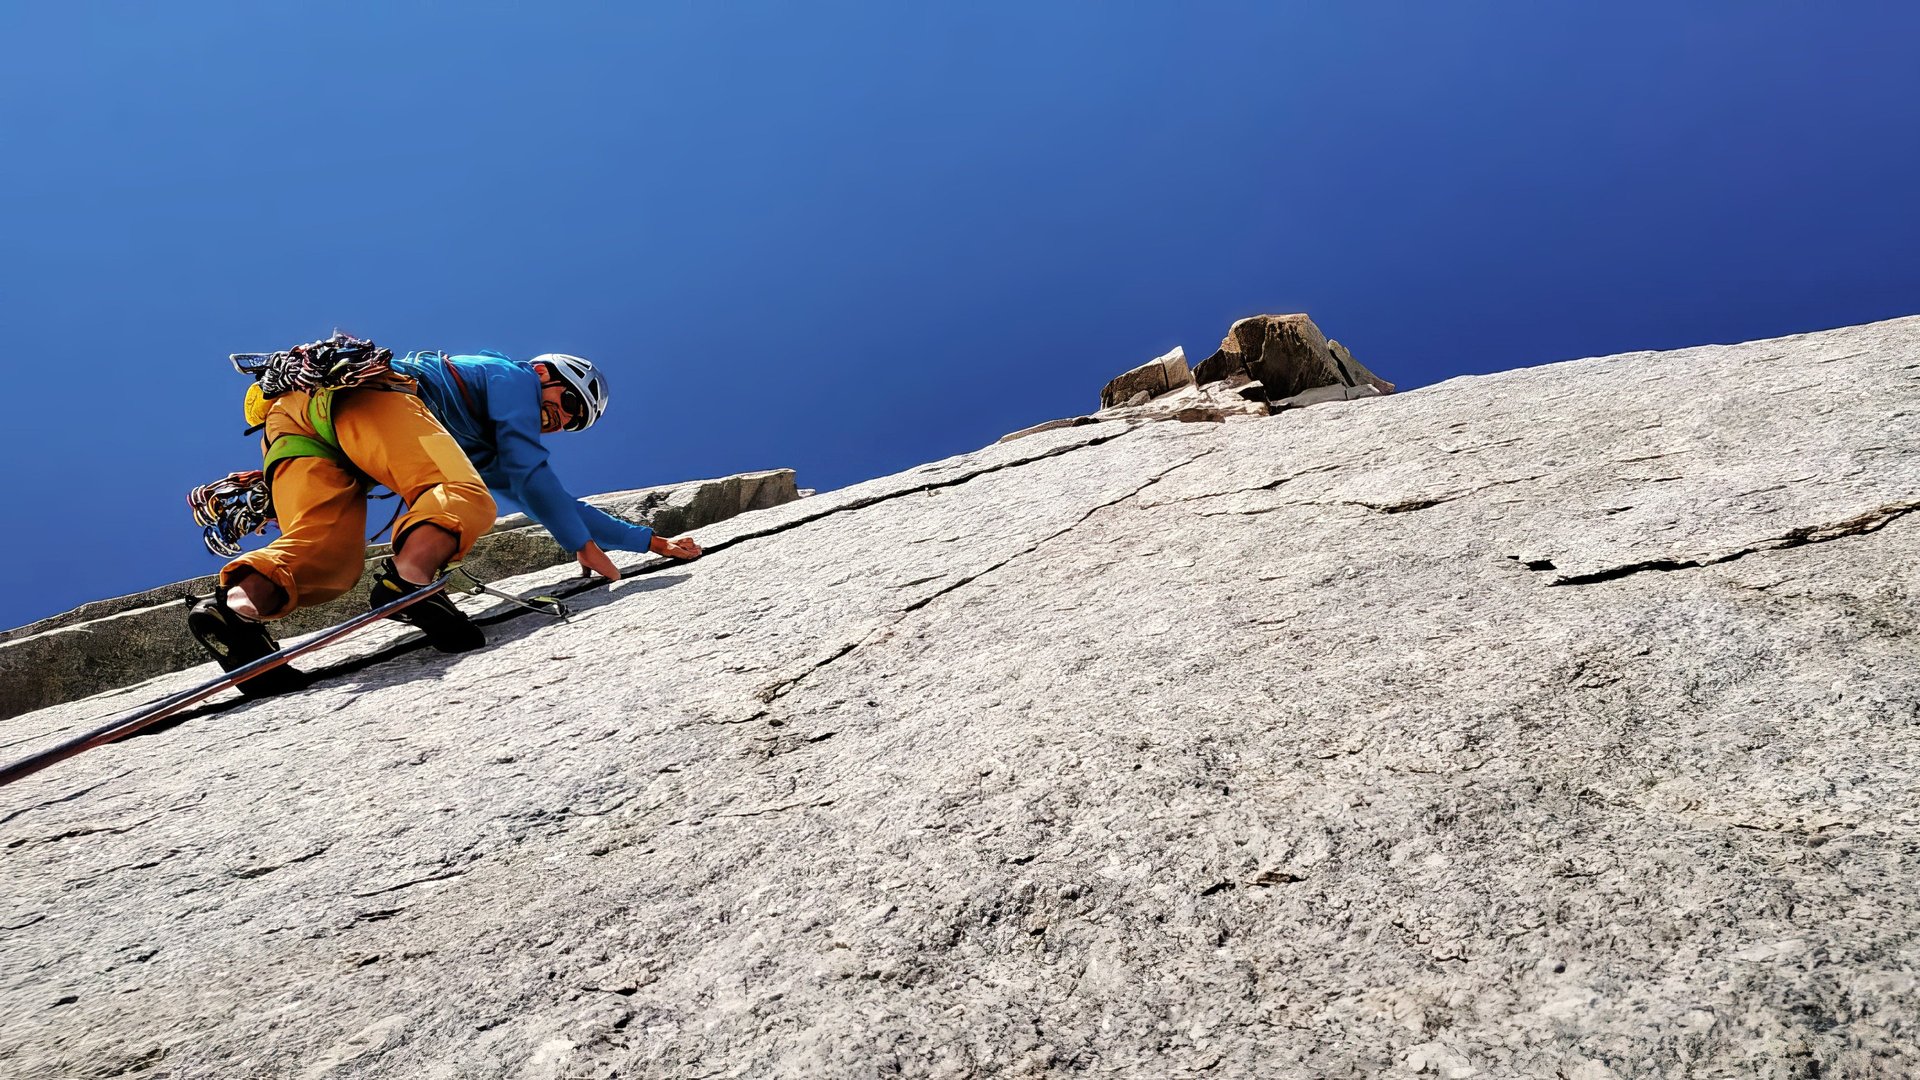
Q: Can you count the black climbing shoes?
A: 2